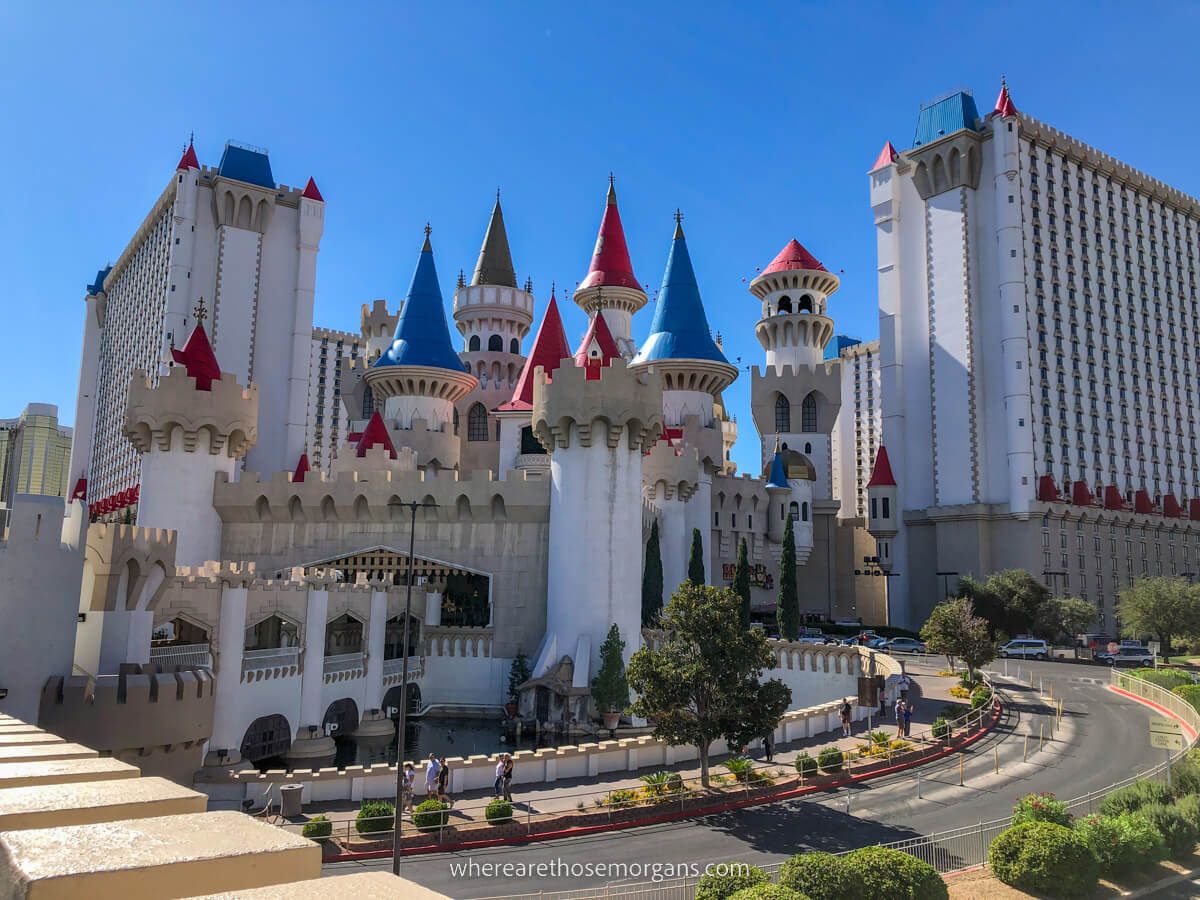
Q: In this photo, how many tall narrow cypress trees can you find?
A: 4